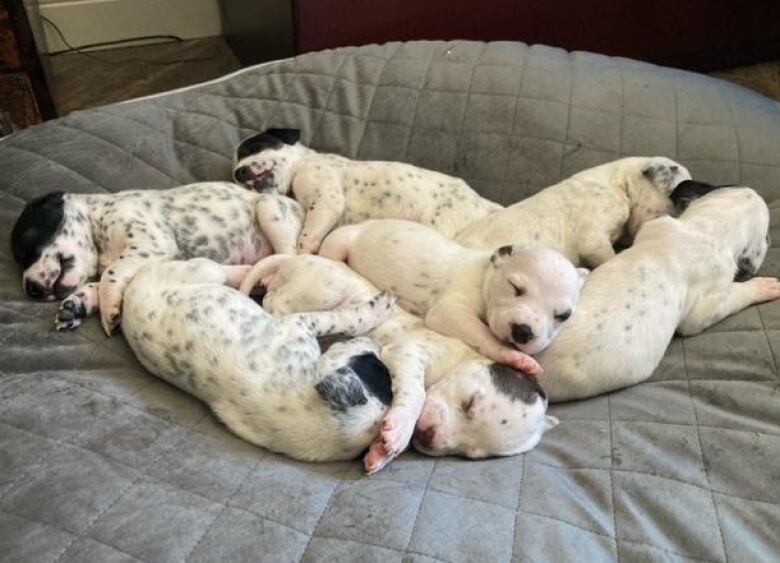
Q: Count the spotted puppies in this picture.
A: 7